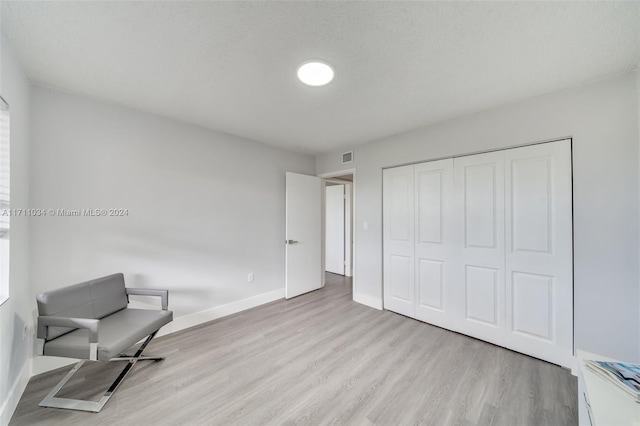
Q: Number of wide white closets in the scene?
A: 1